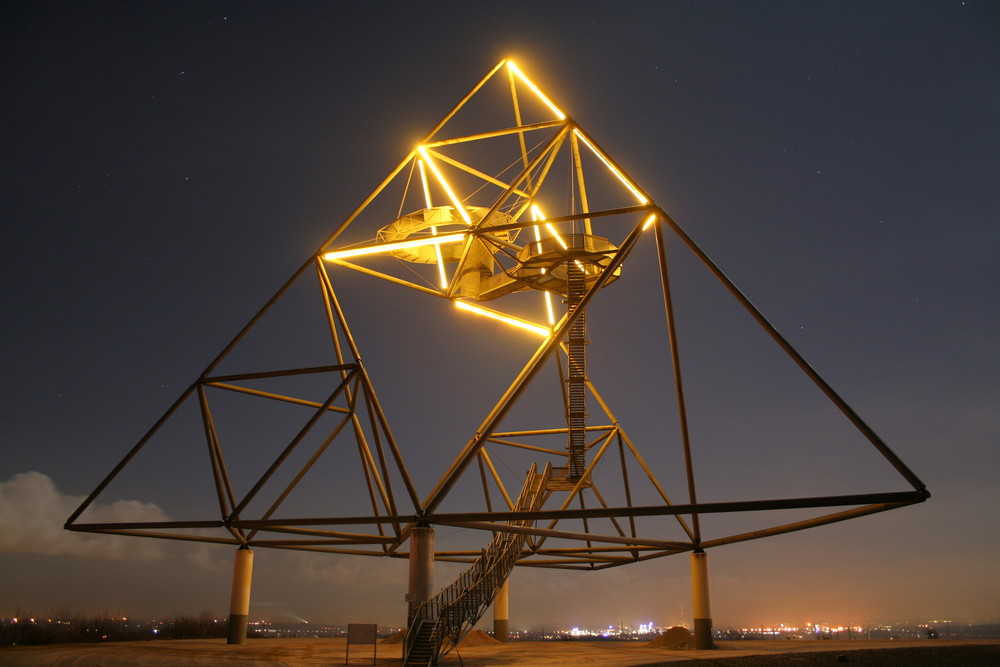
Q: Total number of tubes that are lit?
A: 9